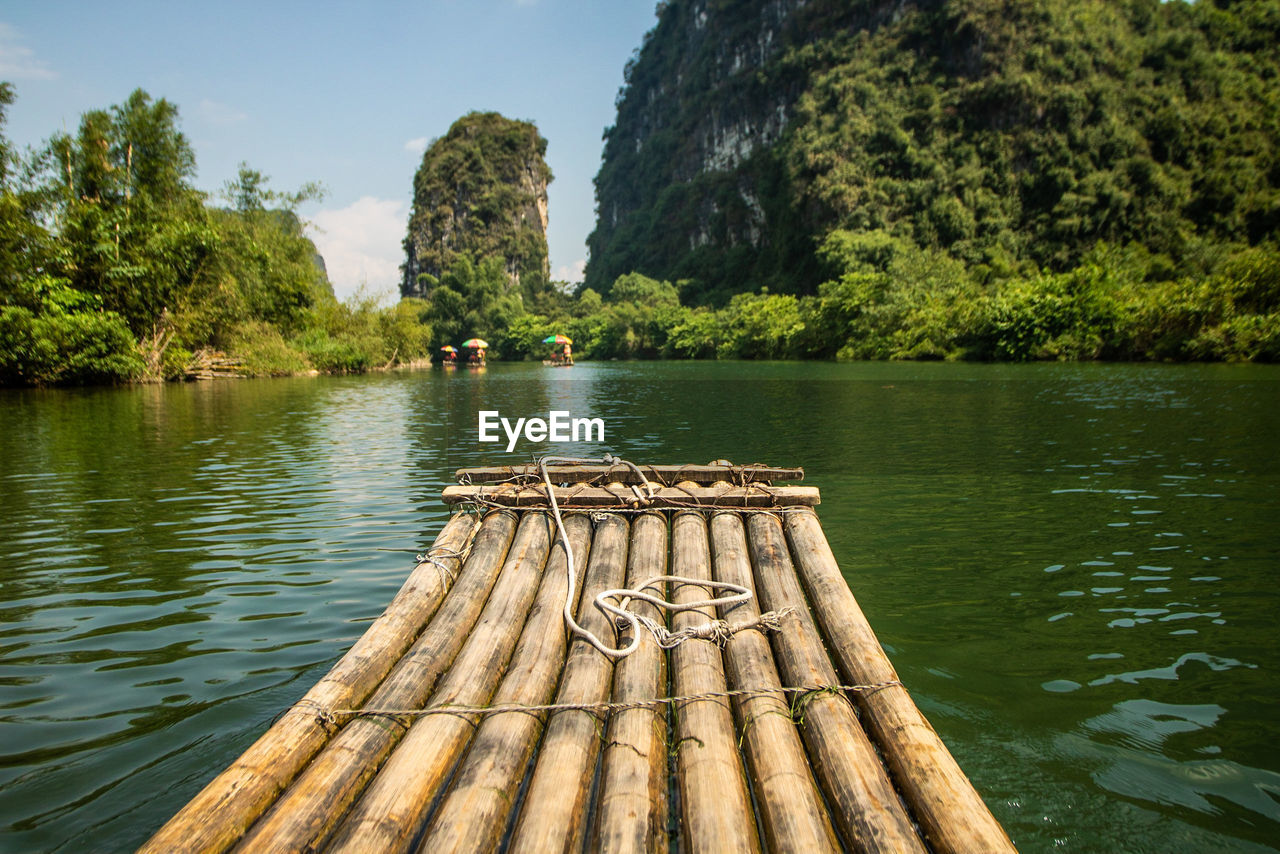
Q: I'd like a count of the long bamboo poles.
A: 10